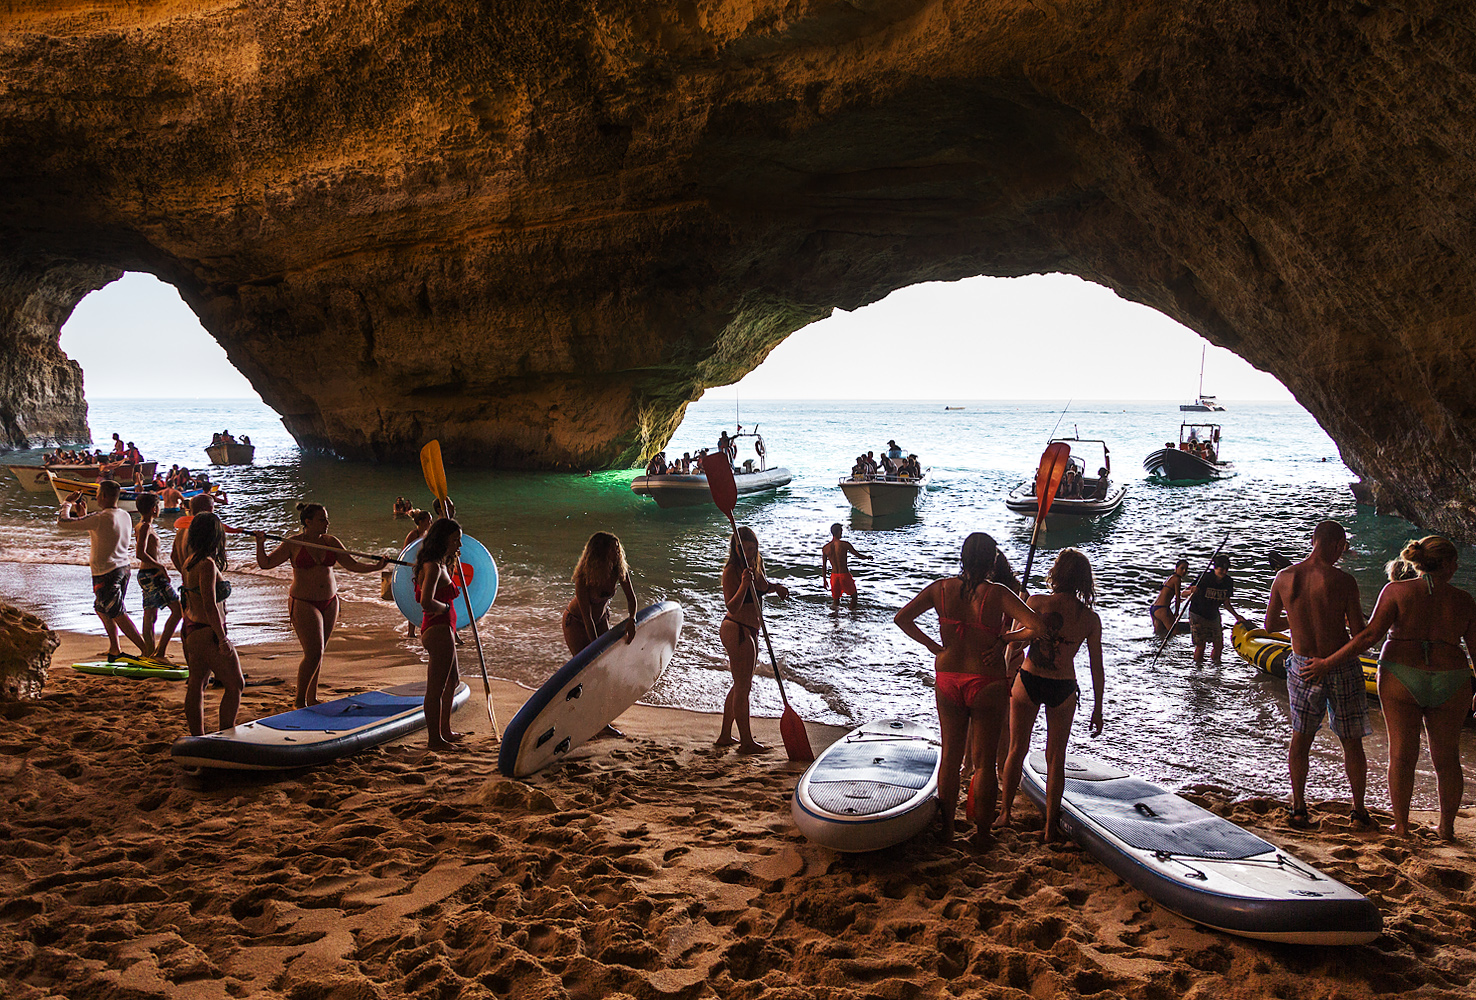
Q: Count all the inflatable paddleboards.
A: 4